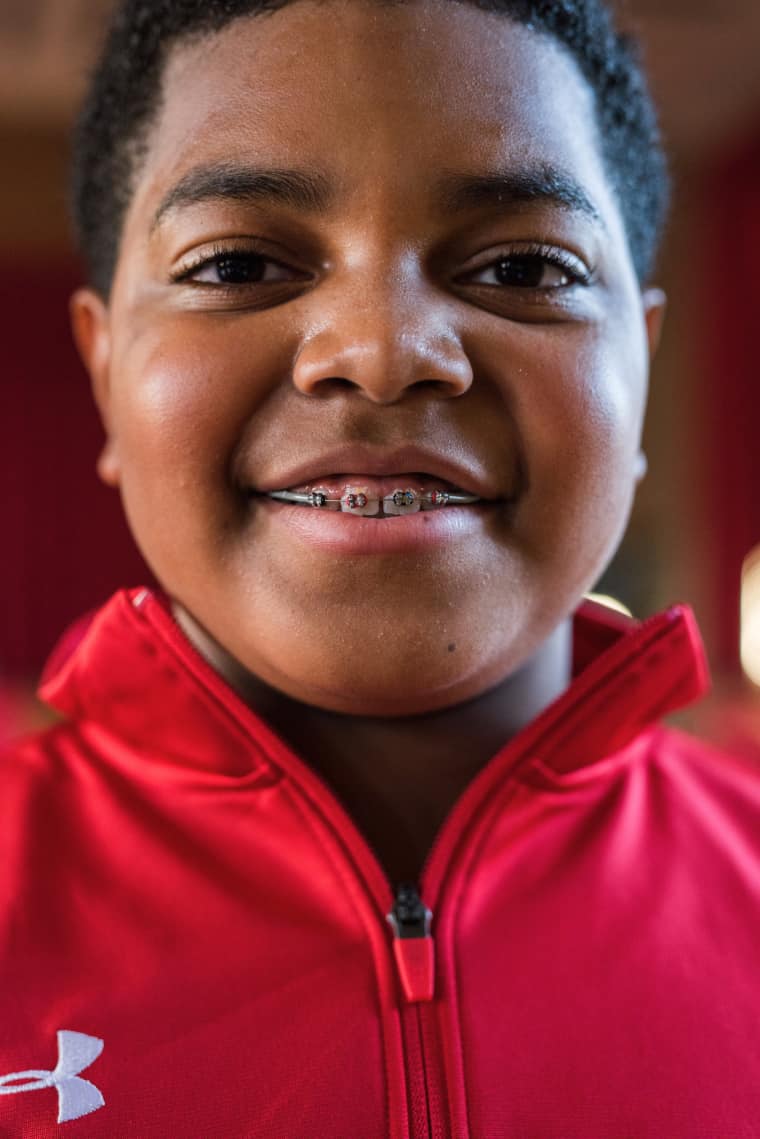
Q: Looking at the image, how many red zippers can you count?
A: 1